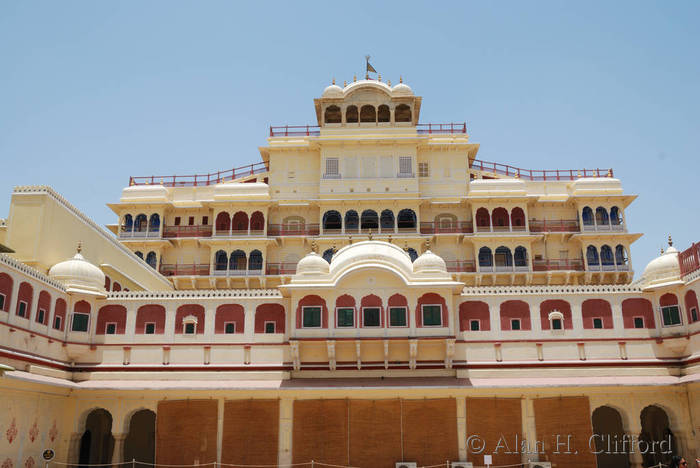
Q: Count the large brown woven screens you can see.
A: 7